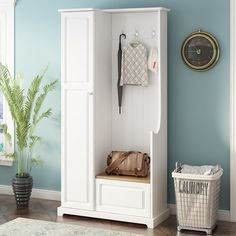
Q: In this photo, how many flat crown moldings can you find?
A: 1